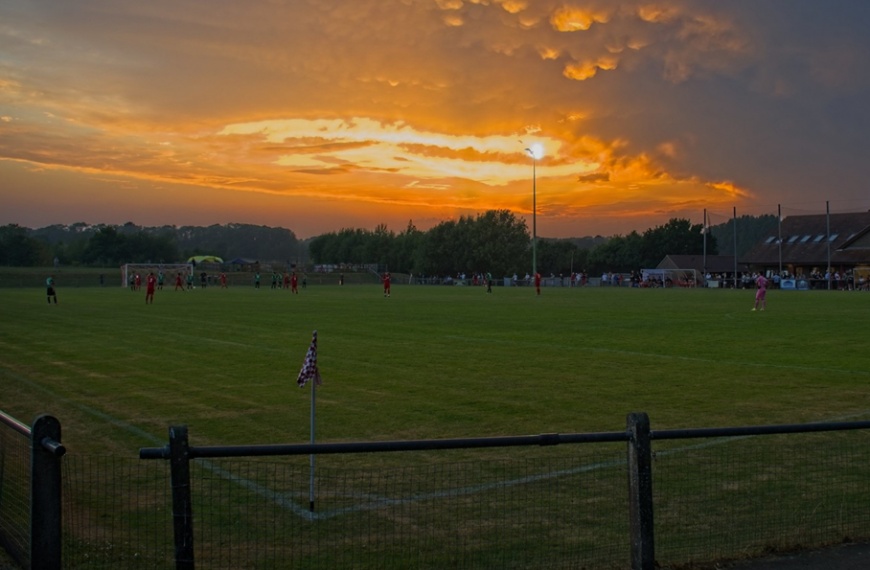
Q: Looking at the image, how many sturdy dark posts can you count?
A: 3